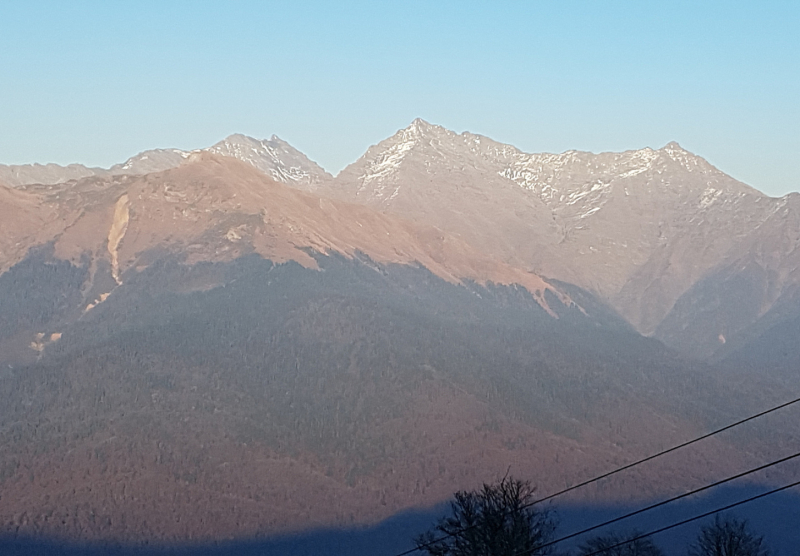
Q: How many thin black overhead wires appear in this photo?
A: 3